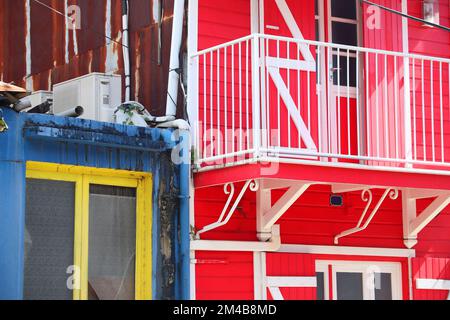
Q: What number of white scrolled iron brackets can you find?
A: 2